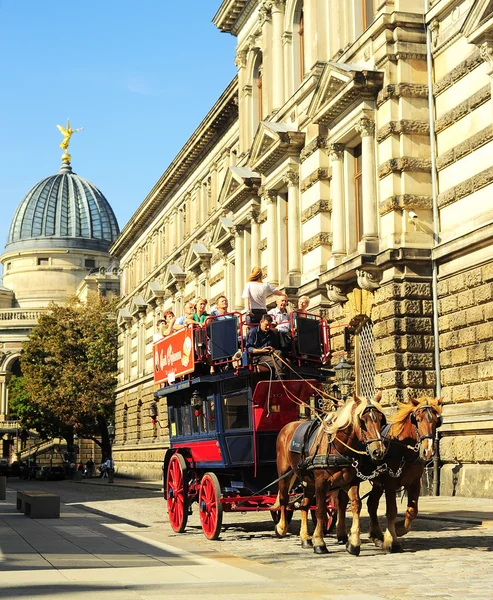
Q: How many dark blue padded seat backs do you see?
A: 2